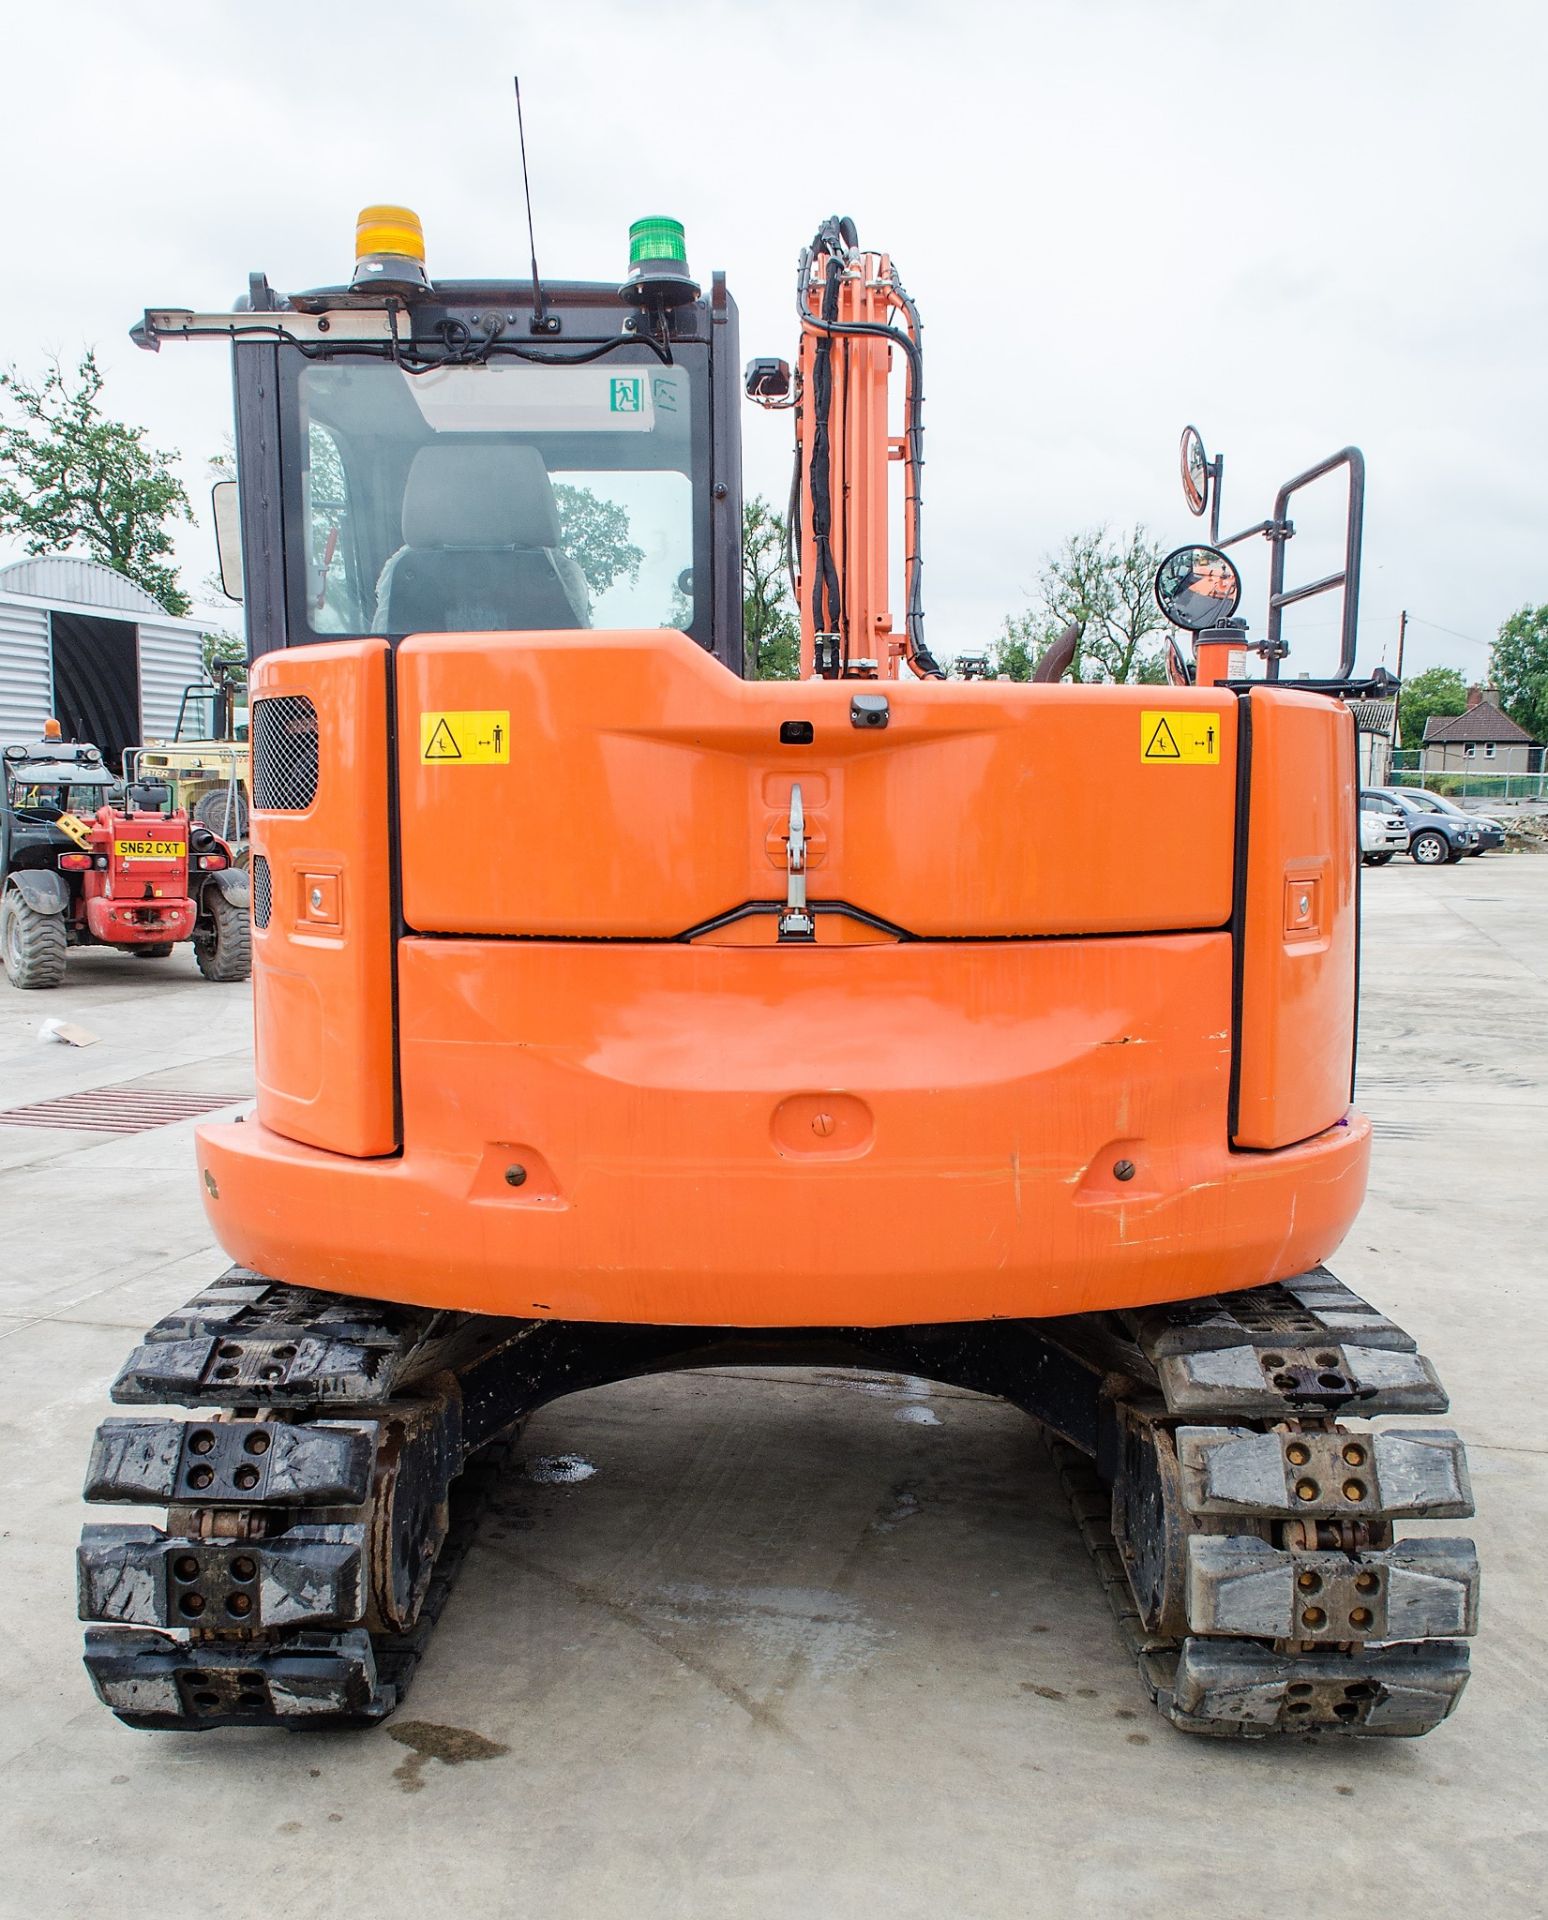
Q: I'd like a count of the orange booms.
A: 1